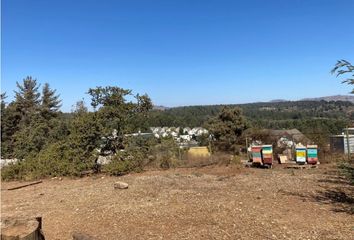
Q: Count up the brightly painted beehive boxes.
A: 4